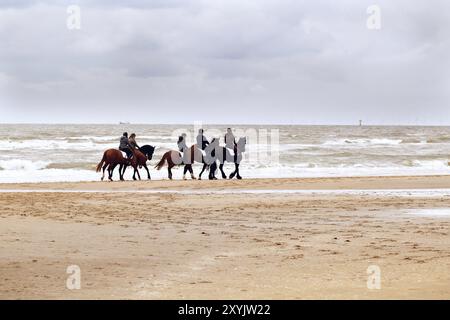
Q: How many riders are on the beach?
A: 5